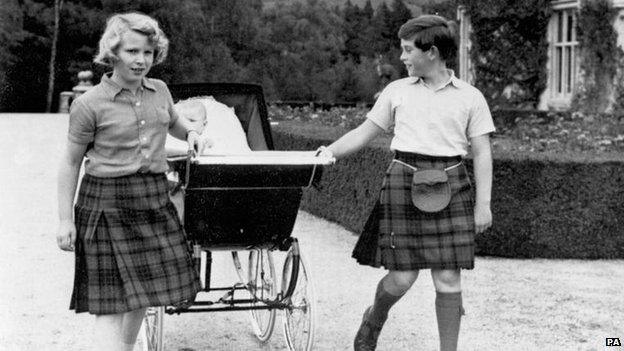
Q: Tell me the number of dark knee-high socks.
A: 2